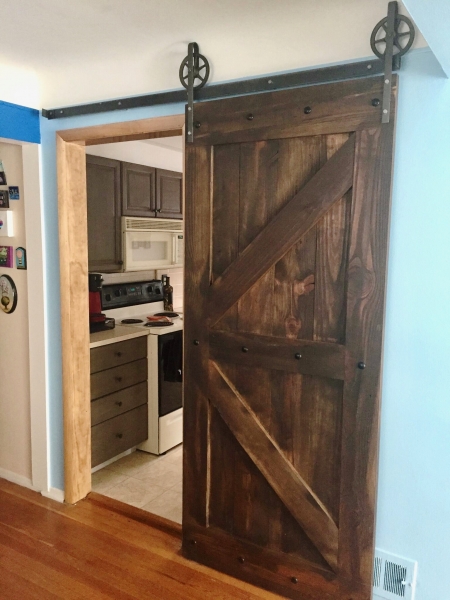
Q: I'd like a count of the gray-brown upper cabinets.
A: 3